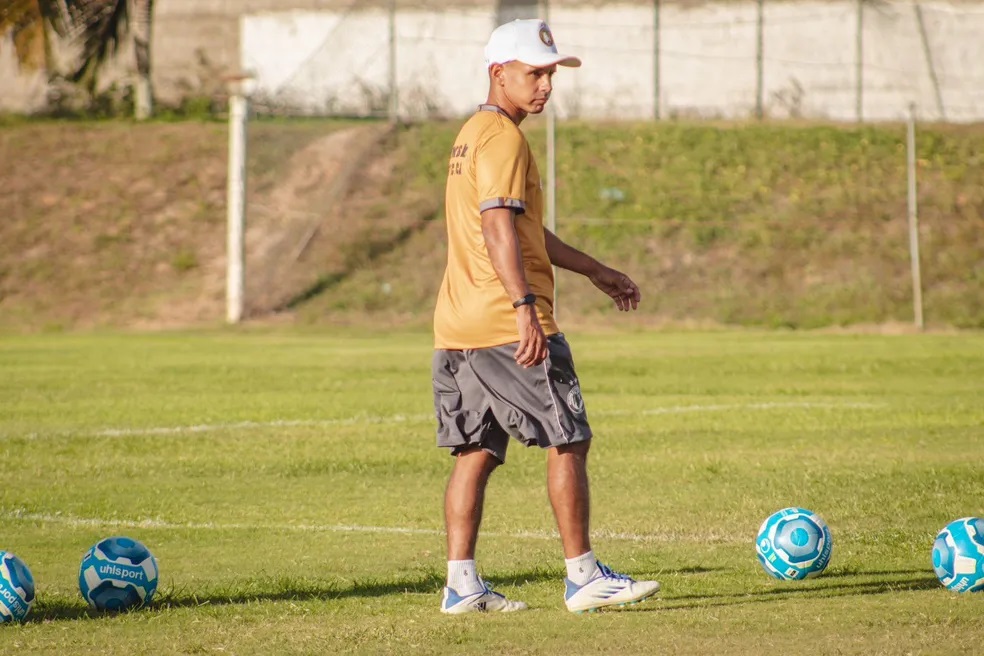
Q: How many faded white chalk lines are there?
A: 2